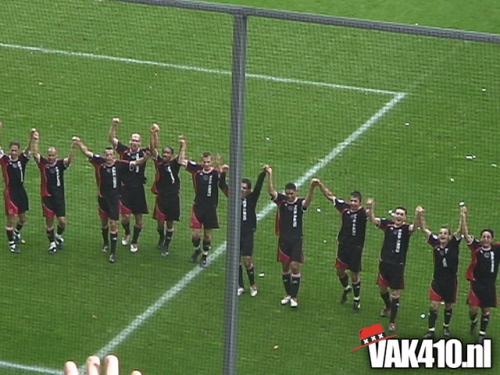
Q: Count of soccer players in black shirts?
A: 12